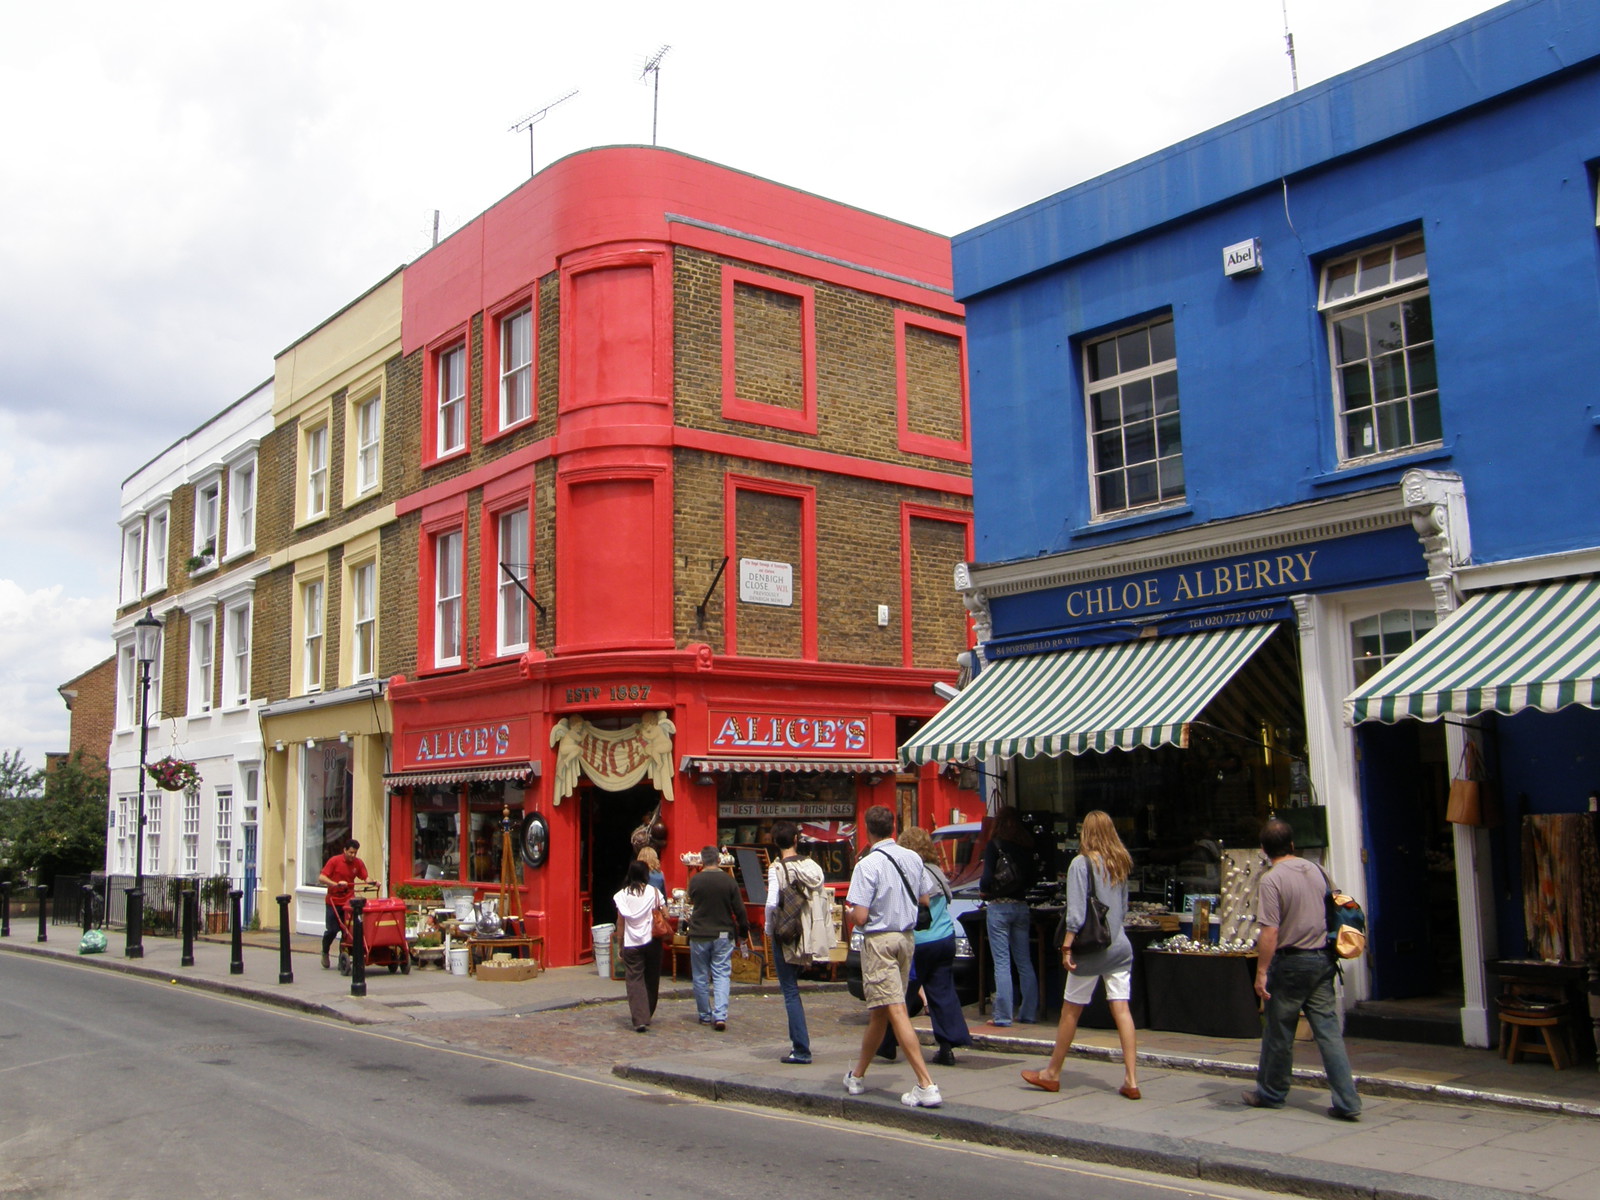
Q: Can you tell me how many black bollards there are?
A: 7